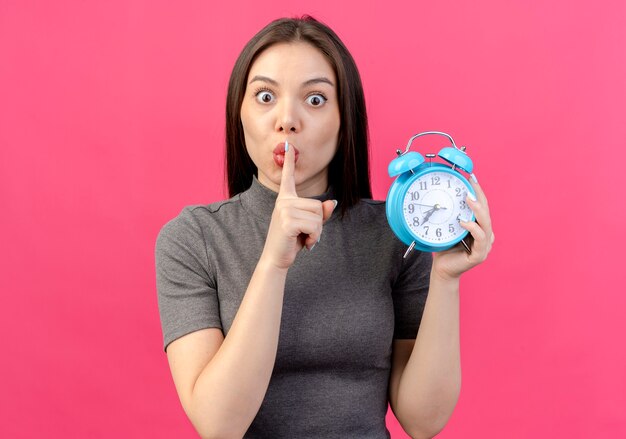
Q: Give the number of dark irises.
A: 2